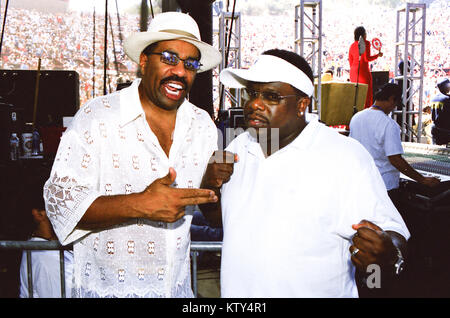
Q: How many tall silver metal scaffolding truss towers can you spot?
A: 3